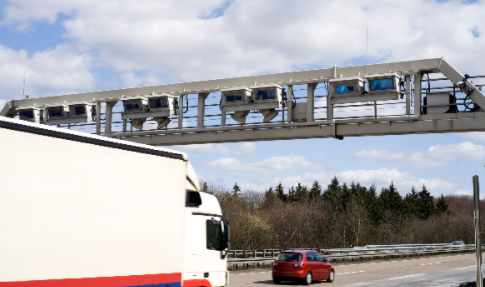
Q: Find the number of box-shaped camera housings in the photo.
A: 9